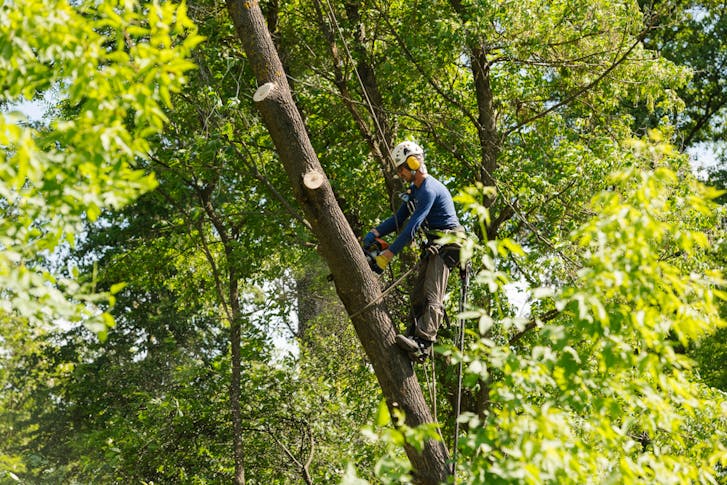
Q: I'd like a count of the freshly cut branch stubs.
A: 2